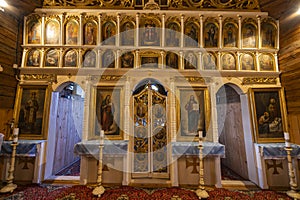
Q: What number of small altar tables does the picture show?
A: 4